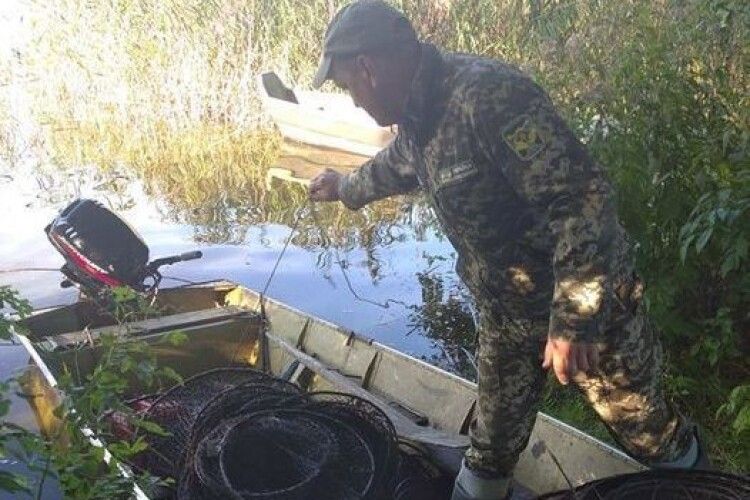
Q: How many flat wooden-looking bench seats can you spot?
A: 1